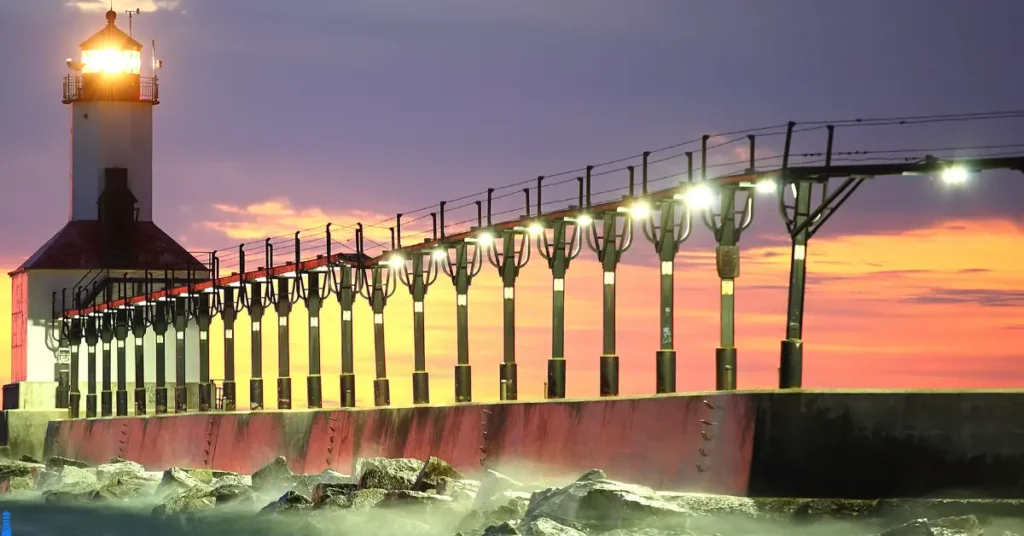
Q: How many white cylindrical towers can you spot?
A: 1